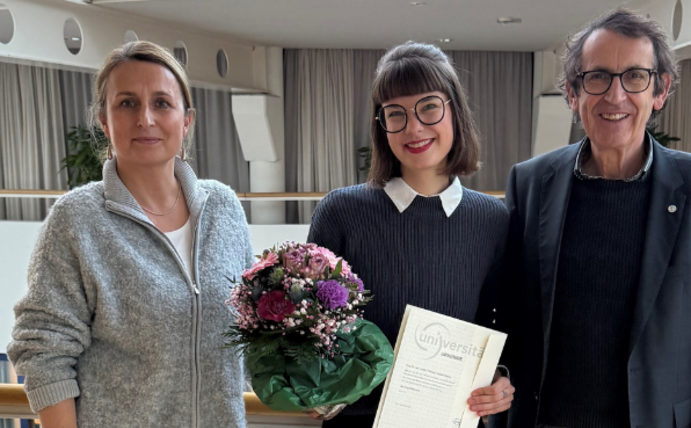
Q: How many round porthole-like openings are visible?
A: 6